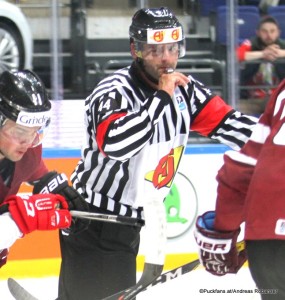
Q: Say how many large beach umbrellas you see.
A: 0